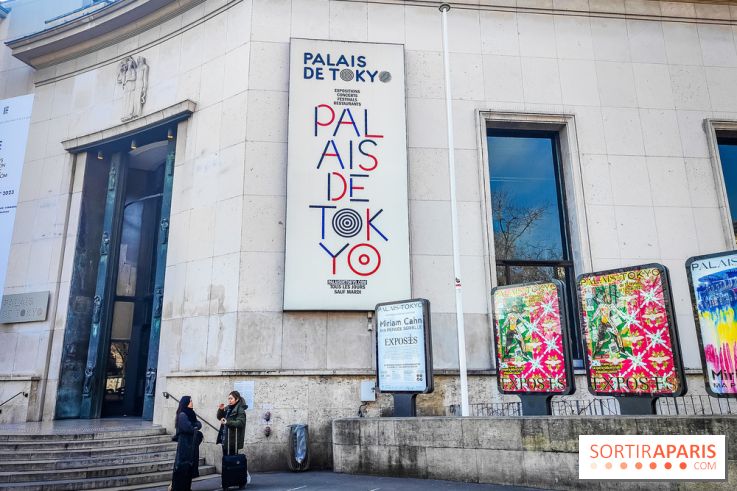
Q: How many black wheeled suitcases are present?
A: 1